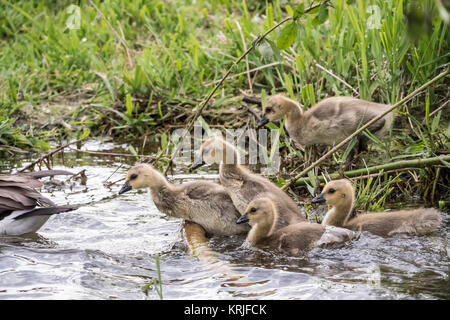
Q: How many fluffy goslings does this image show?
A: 5